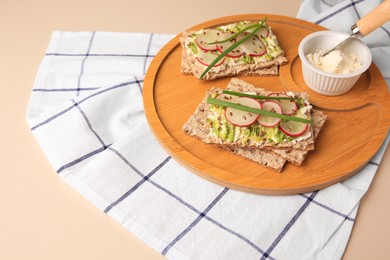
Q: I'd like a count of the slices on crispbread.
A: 10